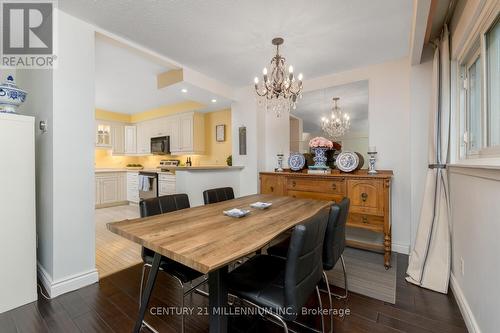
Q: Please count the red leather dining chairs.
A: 0